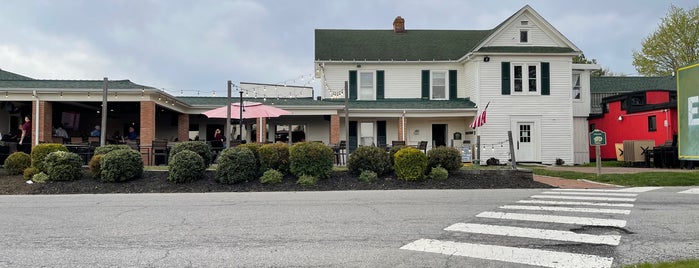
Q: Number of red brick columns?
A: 6